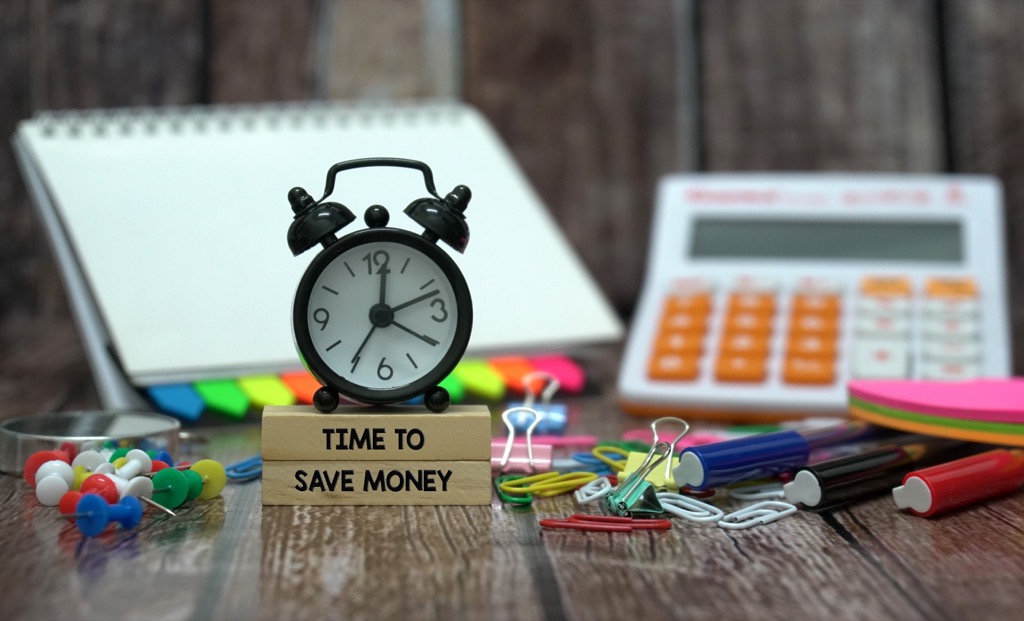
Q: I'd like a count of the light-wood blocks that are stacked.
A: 2